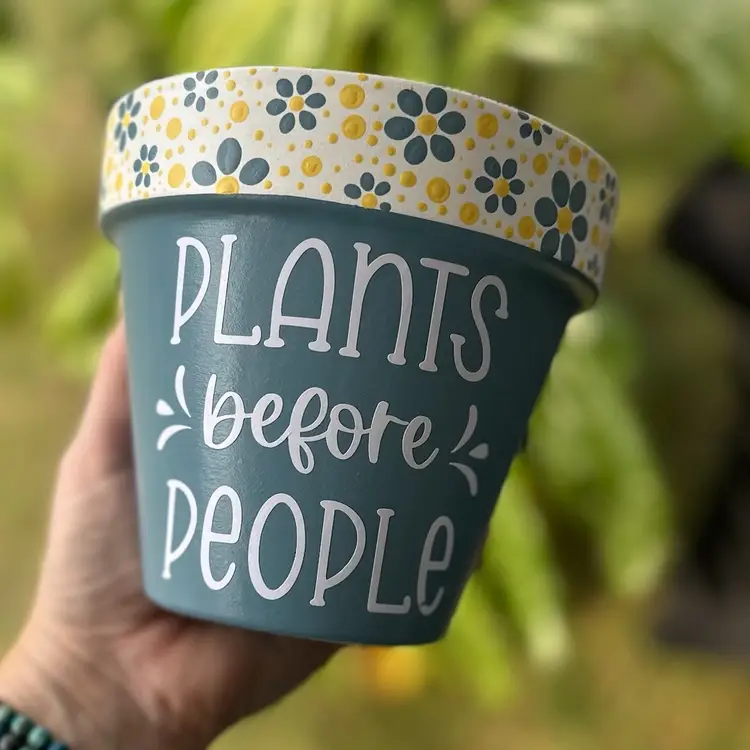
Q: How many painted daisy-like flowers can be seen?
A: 12